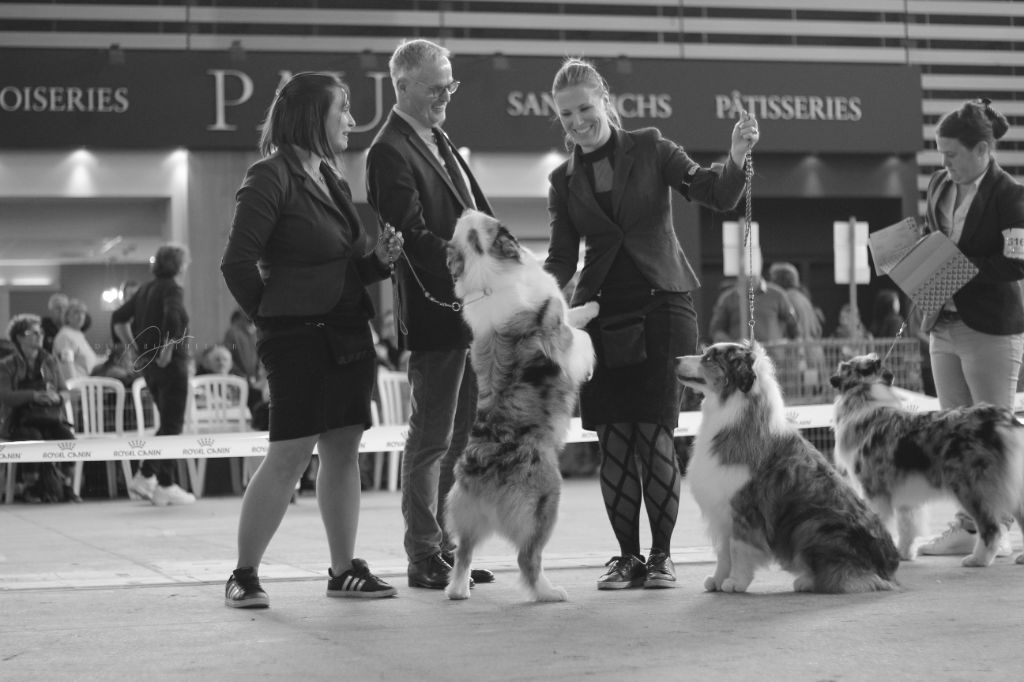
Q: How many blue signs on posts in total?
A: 0